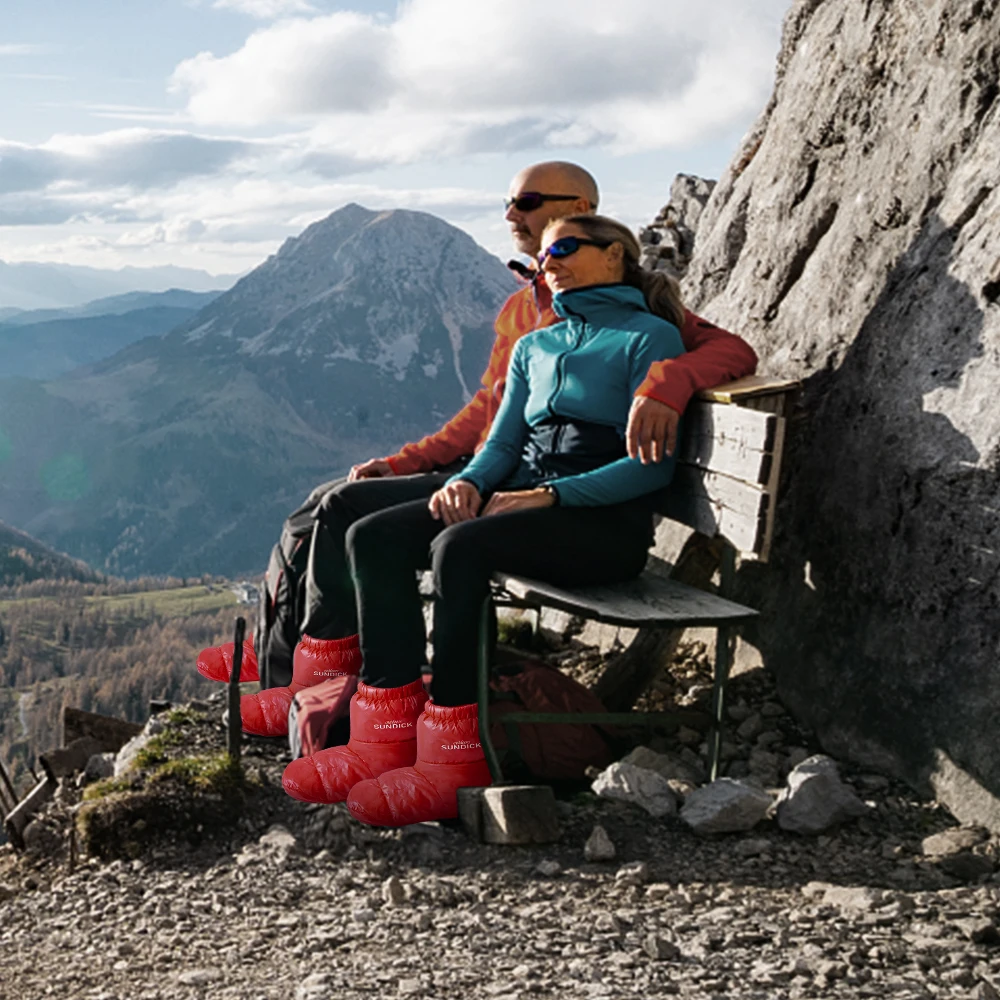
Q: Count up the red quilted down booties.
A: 4